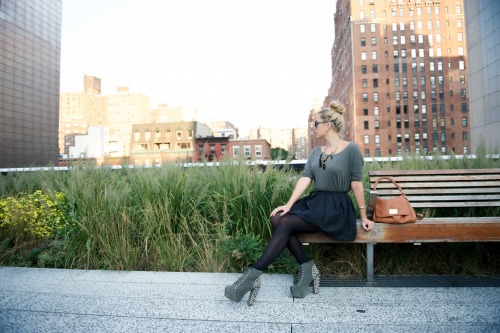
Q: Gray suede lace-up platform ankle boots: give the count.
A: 2